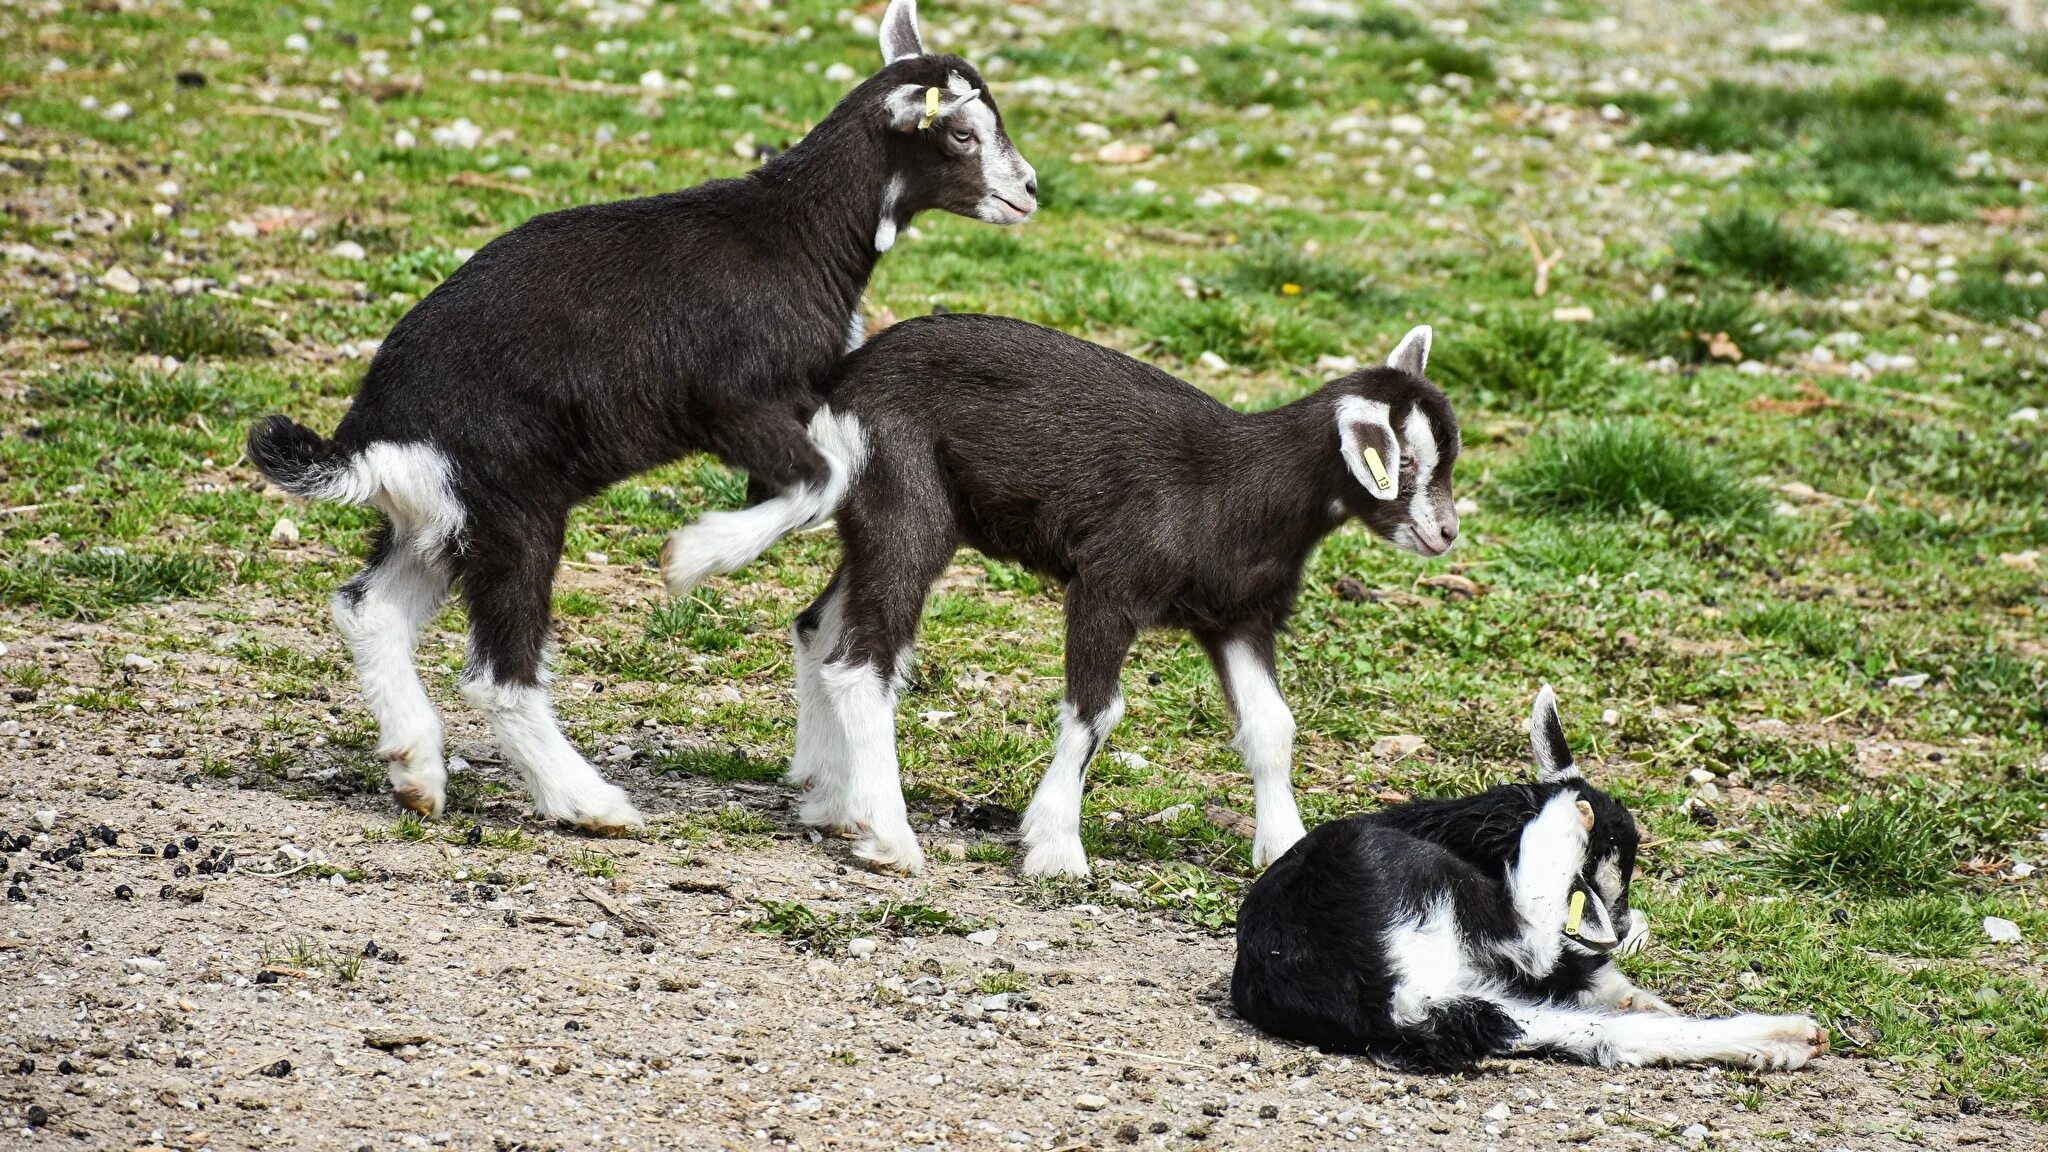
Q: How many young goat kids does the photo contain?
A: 3